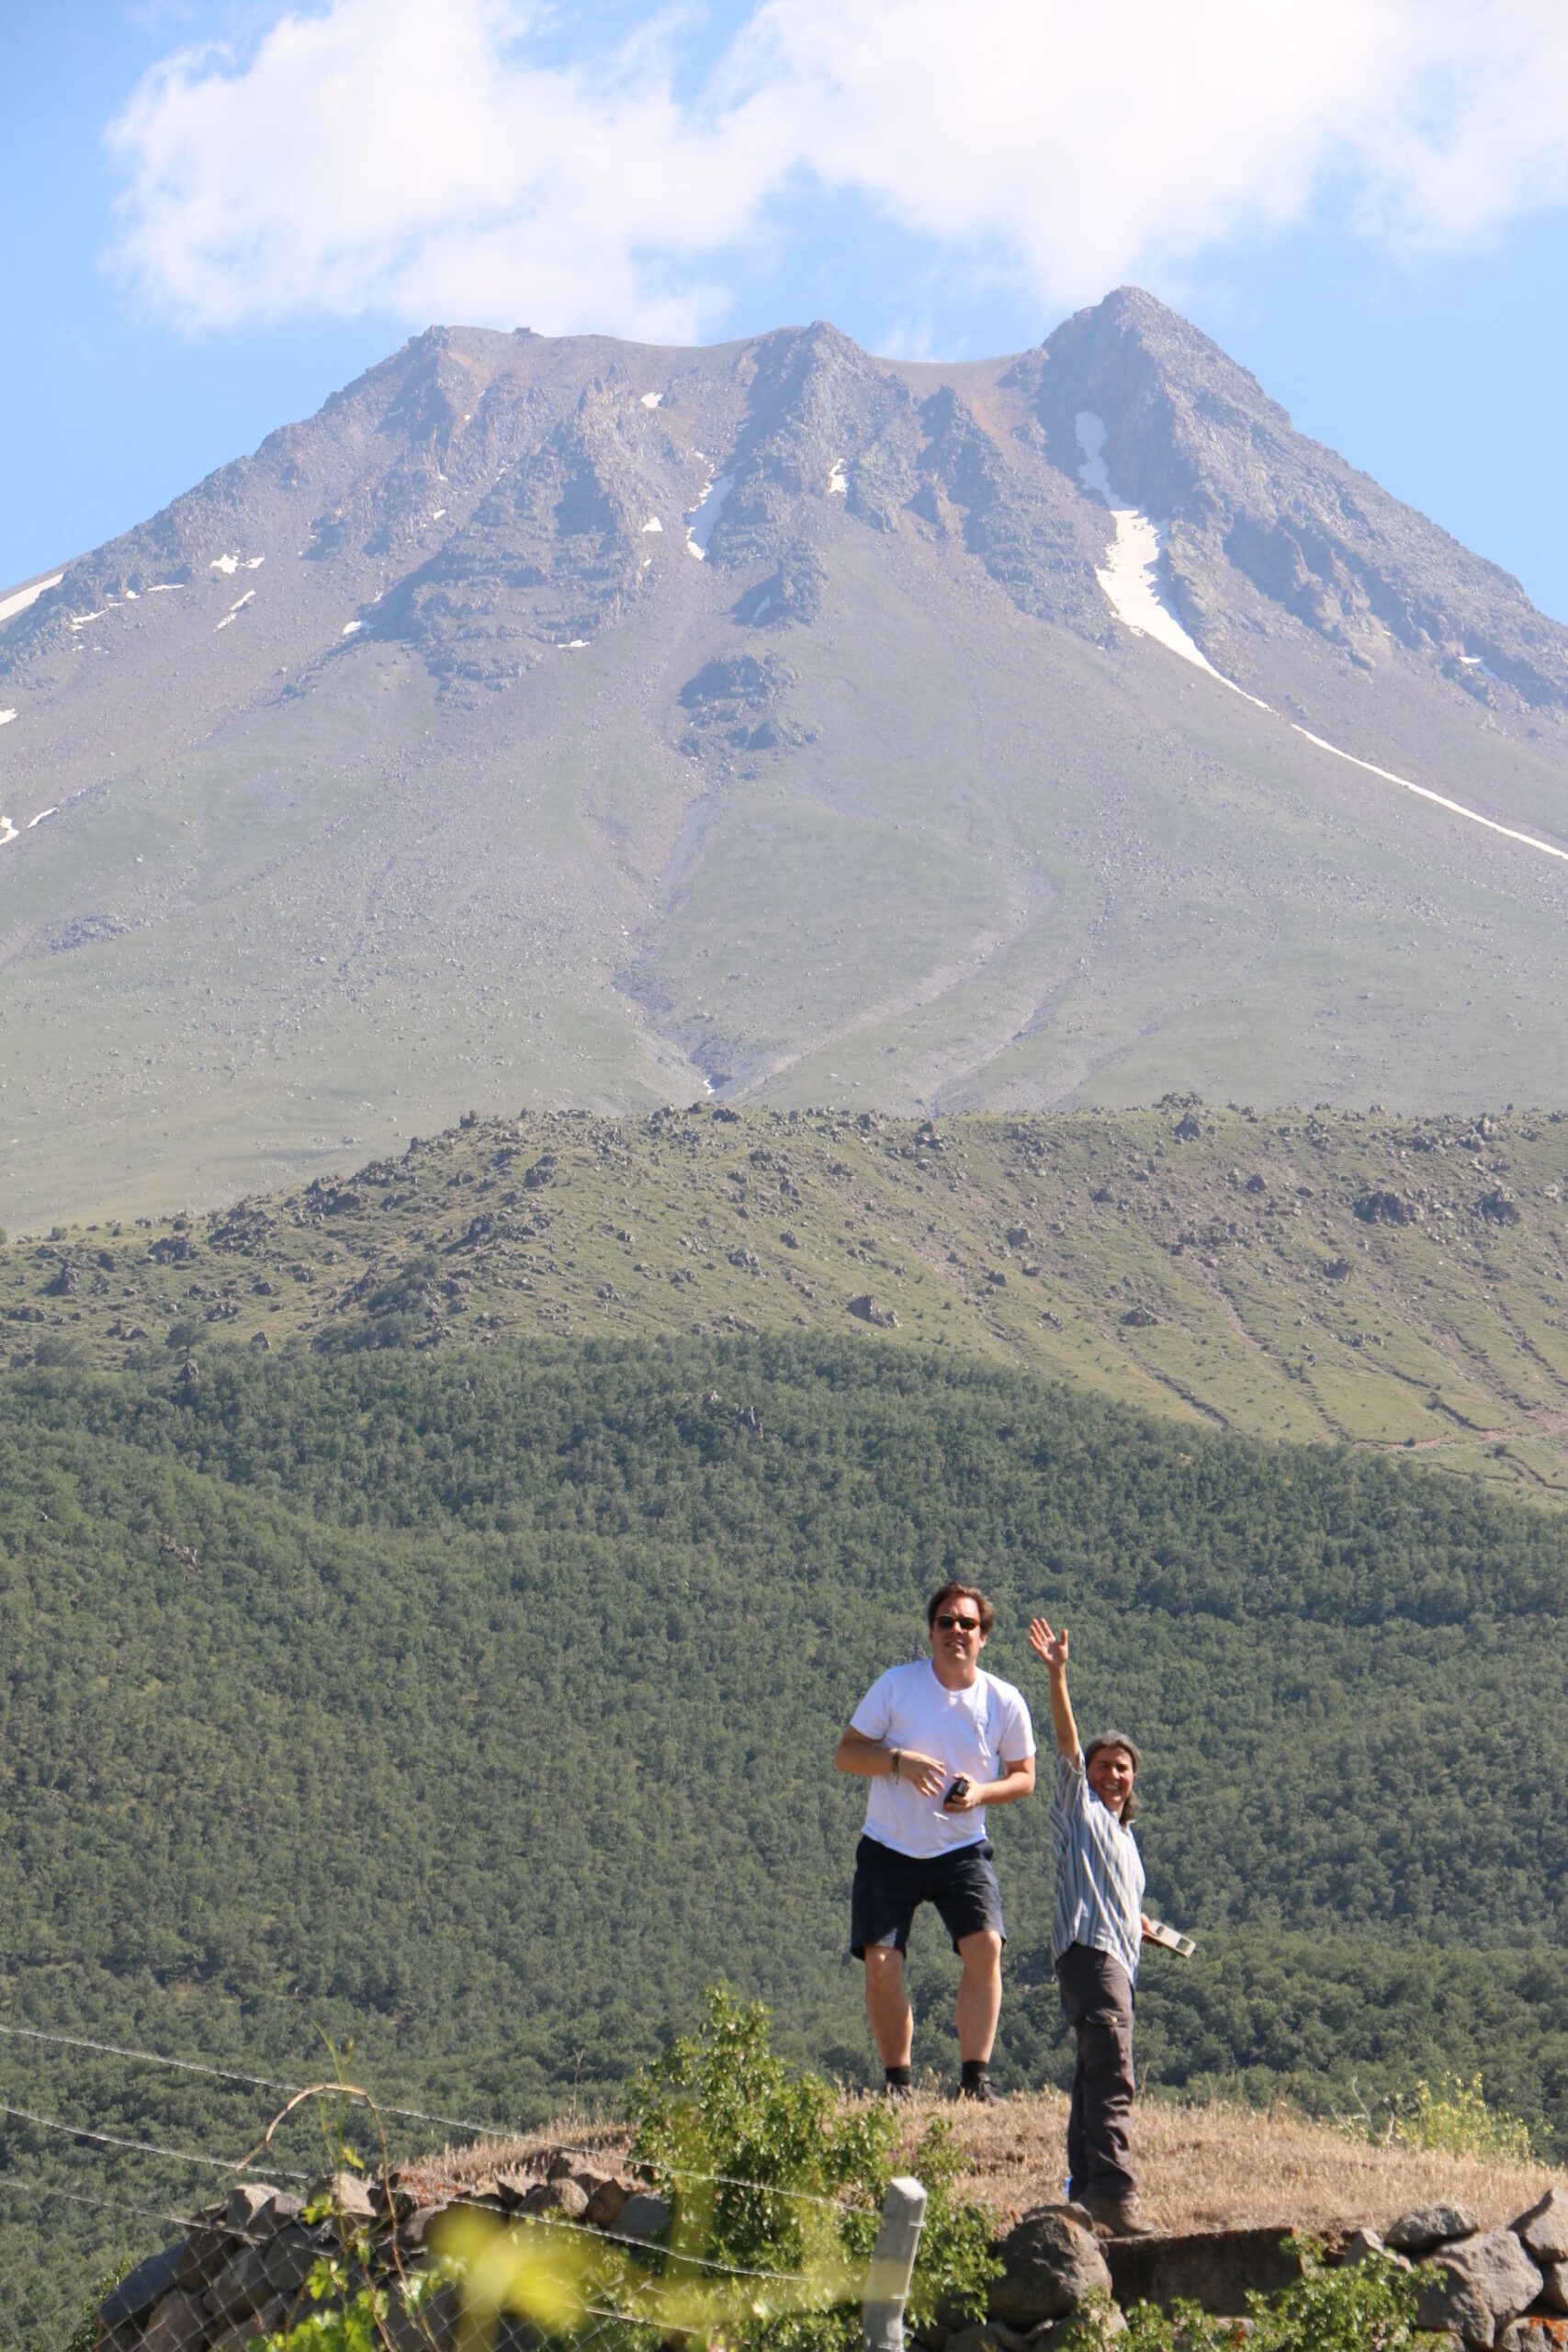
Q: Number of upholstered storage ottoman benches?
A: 0